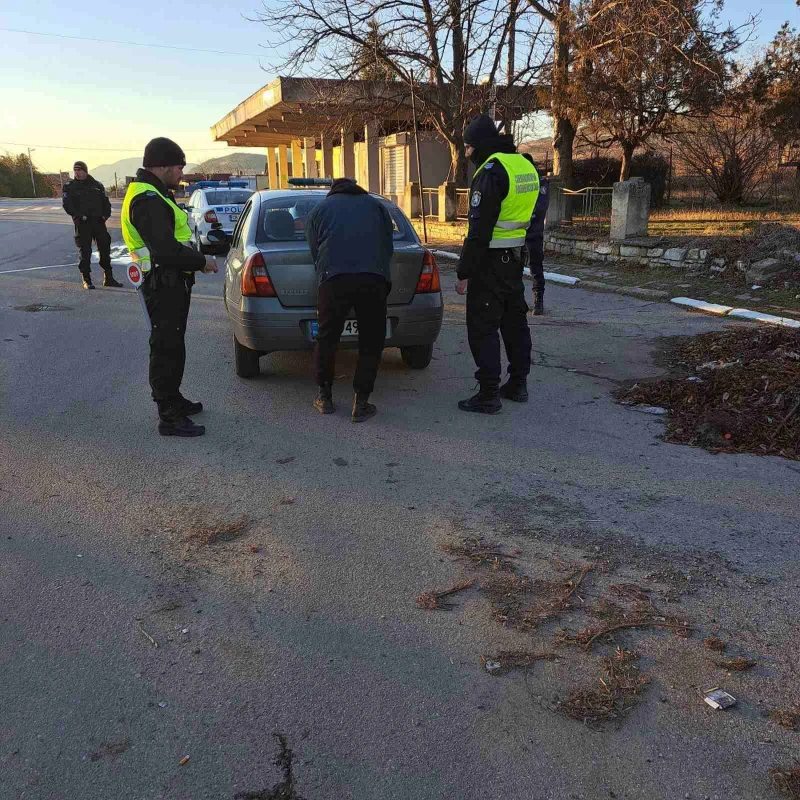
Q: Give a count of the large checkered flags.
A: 0